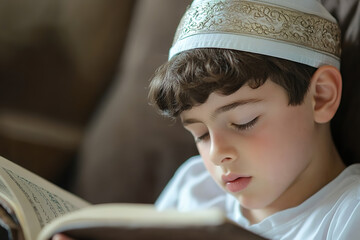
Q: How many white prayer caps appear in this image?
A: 1